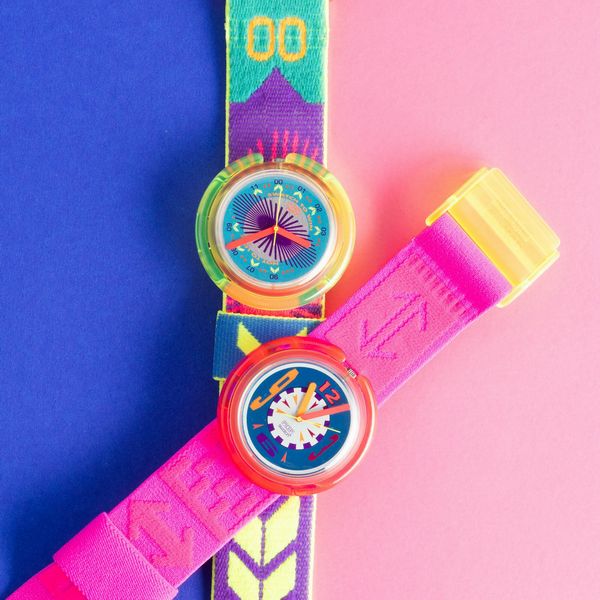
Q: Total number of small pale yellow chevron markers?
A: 9